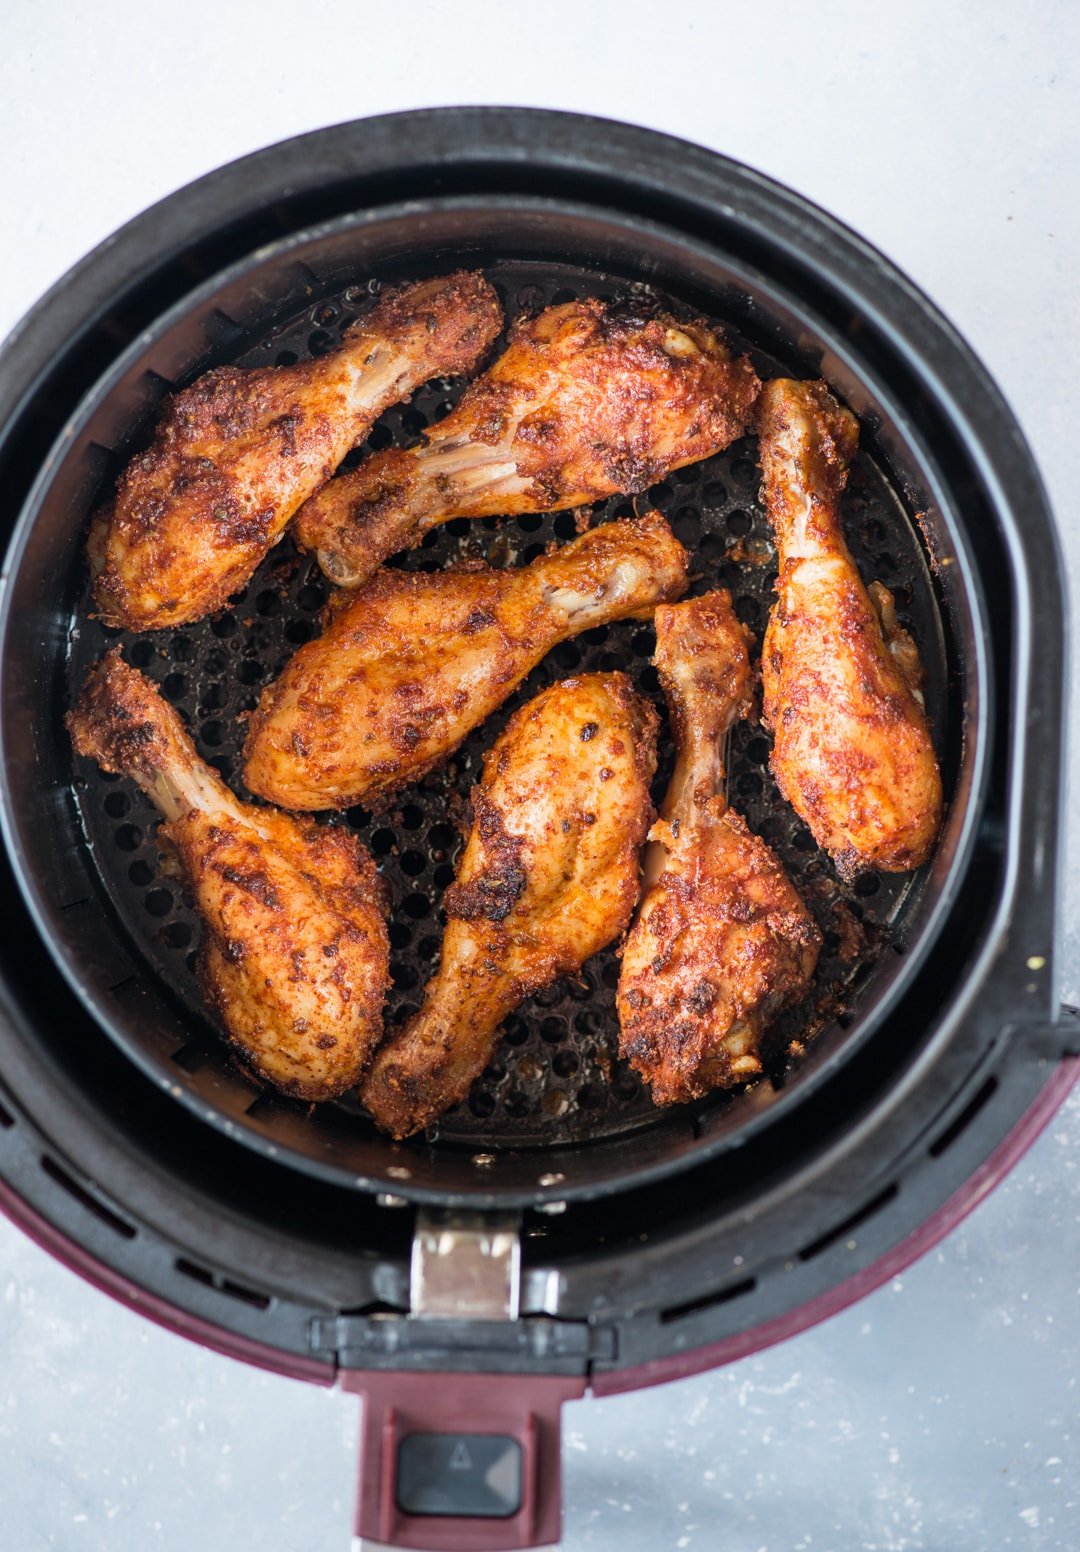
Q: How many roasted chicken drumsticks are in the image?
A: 7